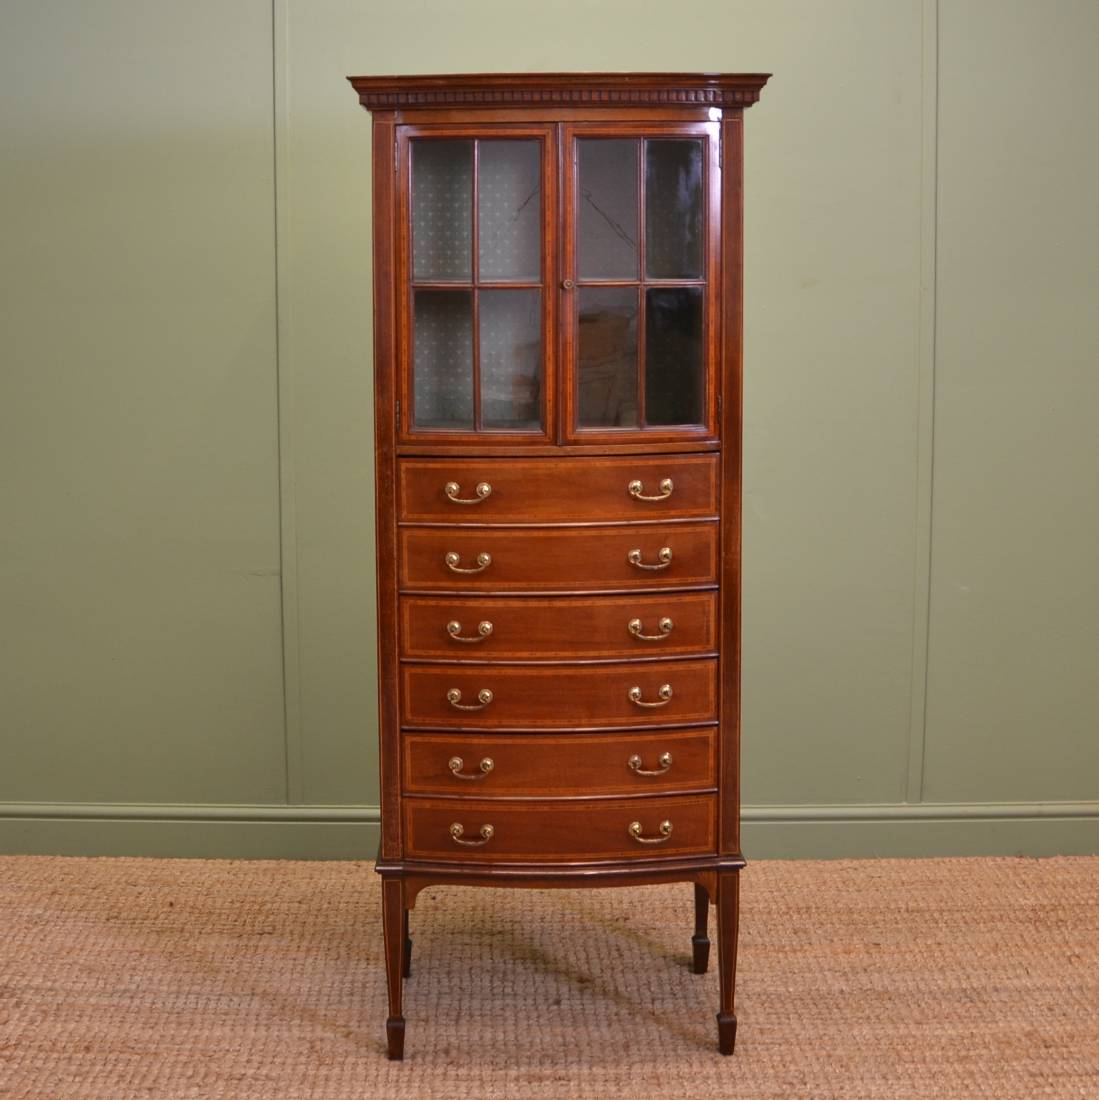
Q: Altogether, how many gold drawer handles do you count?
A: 12